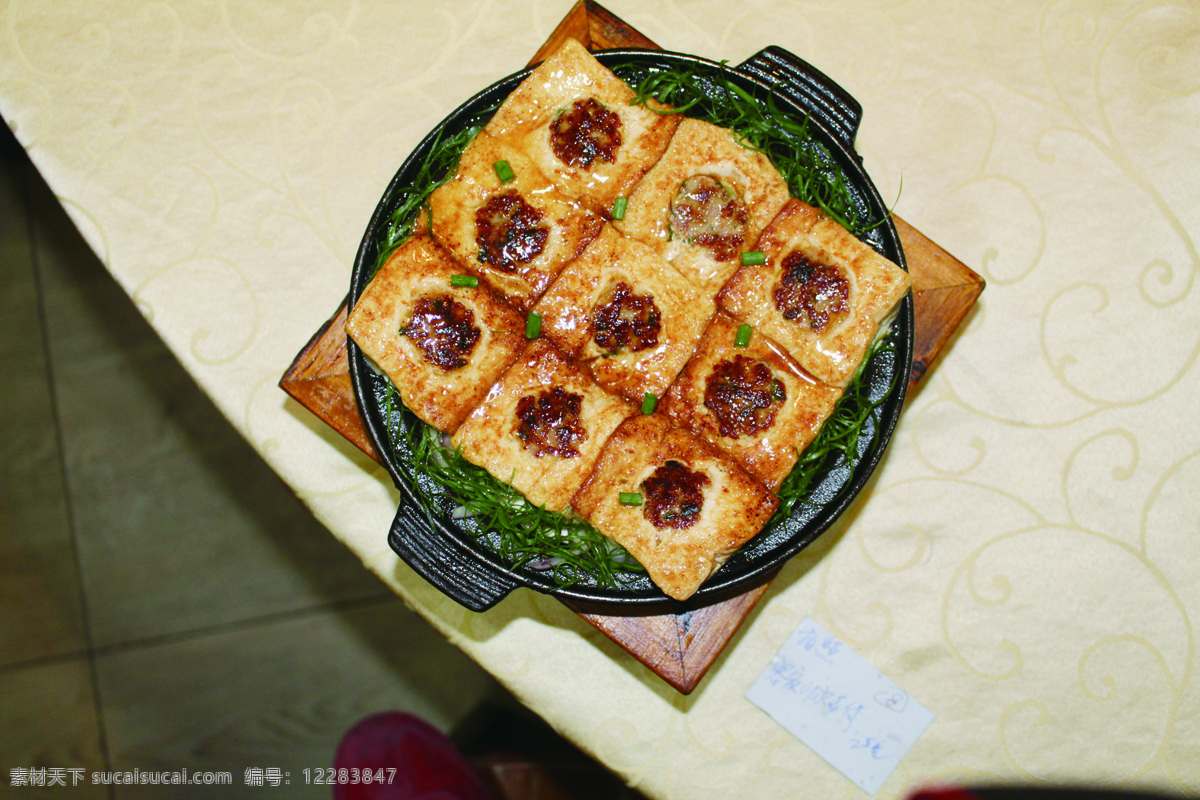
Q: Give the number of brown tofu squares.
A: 9